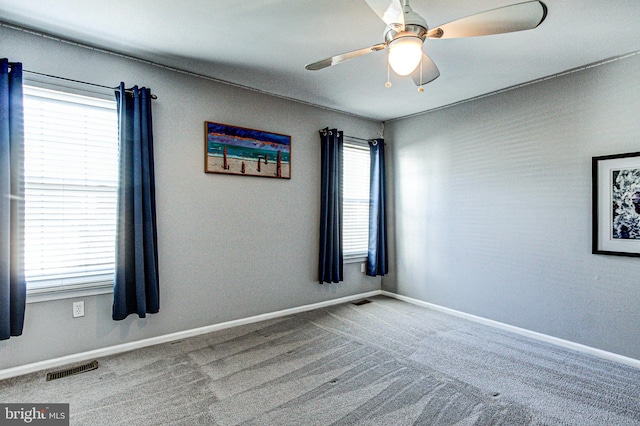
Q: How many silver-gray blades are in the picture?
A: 4